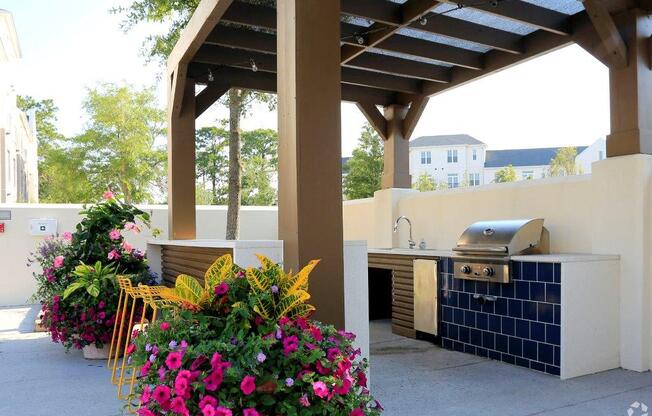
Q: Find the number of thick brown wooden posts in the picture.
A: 4